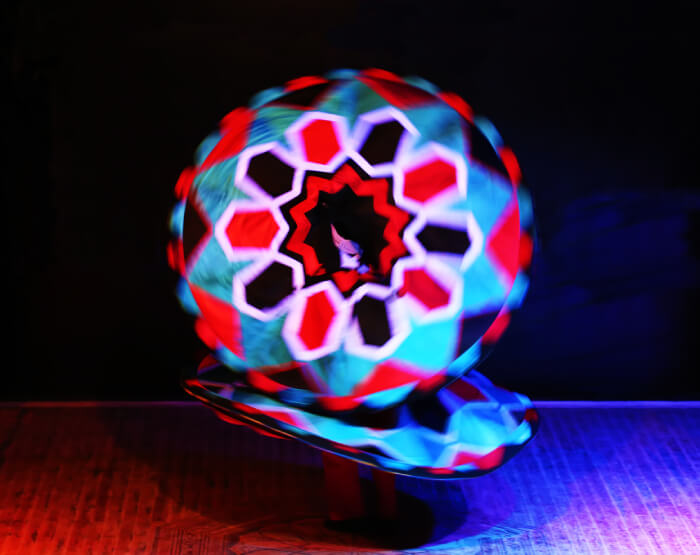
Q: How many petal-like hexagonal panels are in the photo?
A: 10